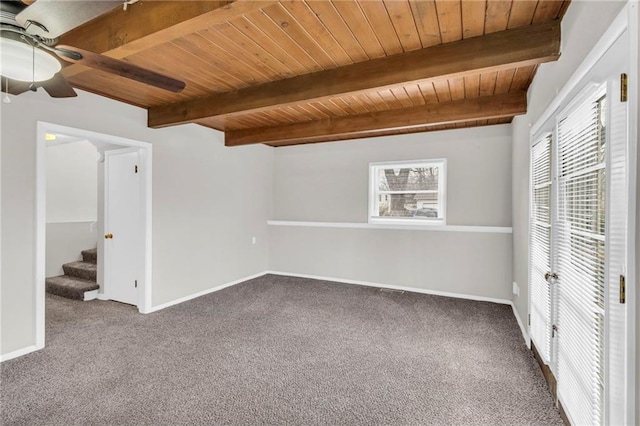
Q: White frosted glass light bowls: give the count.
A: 1